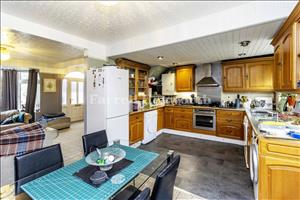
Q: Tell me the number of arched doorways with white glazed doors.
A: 1